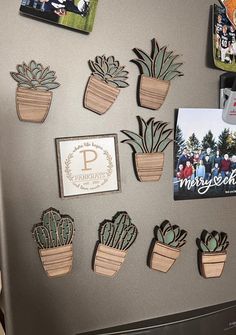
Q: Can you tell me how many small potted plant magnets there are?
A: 8